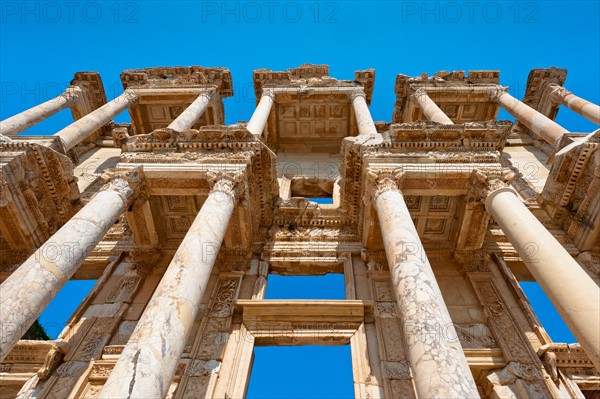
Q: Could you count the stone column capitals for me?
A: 12